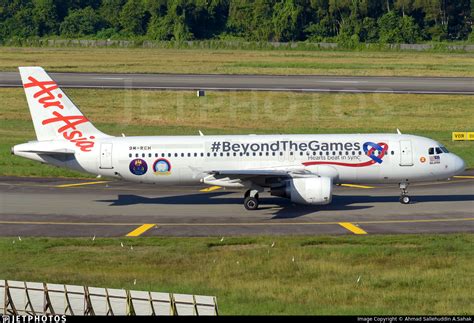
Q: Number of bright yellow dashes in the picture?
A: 6